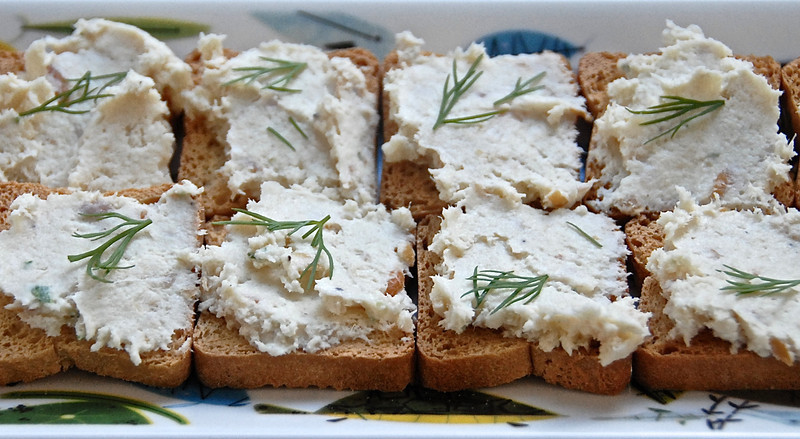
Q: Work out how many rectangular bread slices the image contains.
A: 8